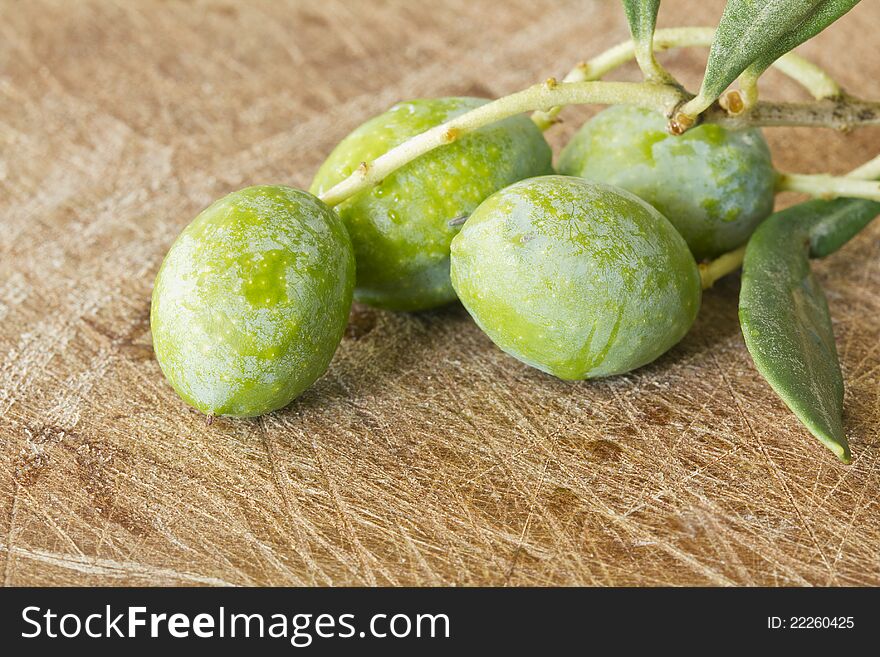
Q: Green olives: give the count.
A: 4